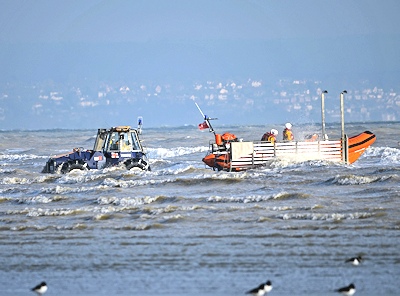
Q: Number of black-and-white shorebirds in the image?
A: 5